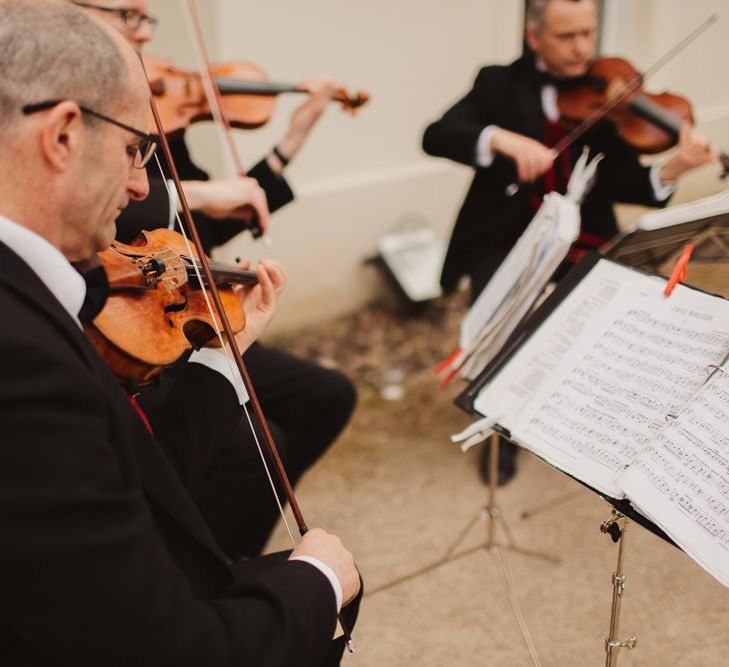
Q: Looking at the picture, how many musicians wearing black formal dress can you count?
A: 3